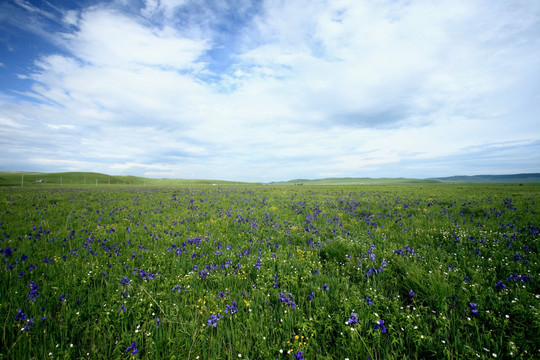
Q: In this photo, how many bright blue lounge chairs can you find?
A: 0